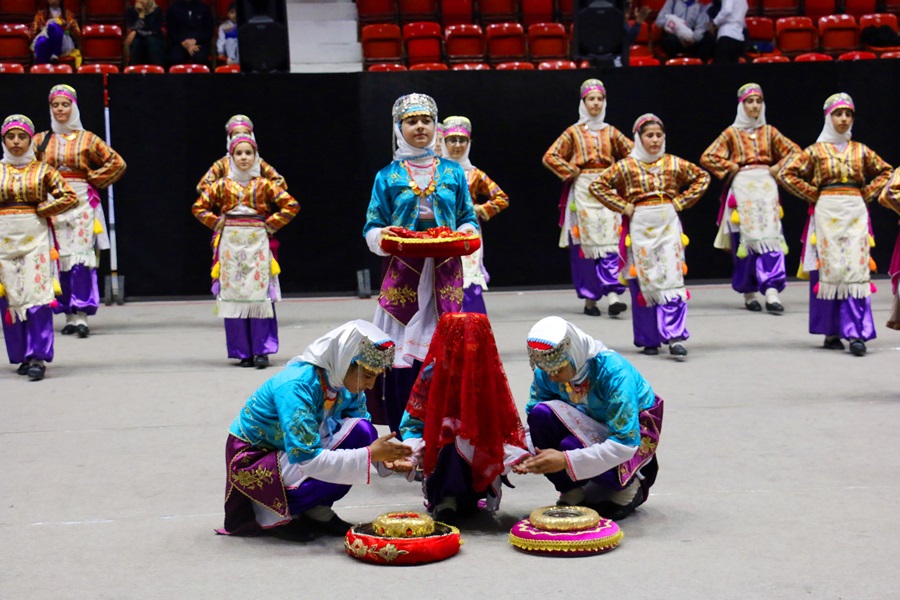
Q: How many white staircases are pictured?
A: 1